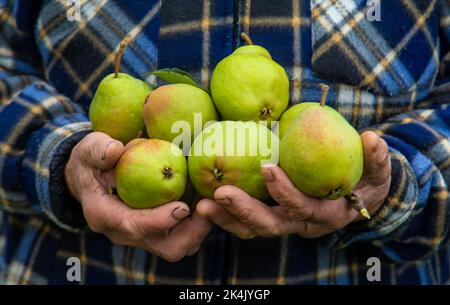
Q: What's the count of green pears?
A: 7